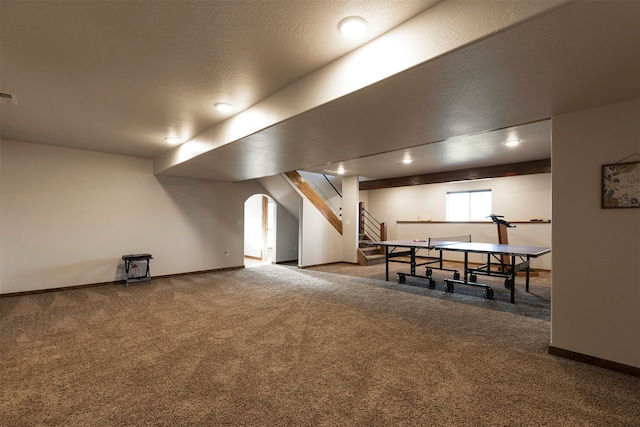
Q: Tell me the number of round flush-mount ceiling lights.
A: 6